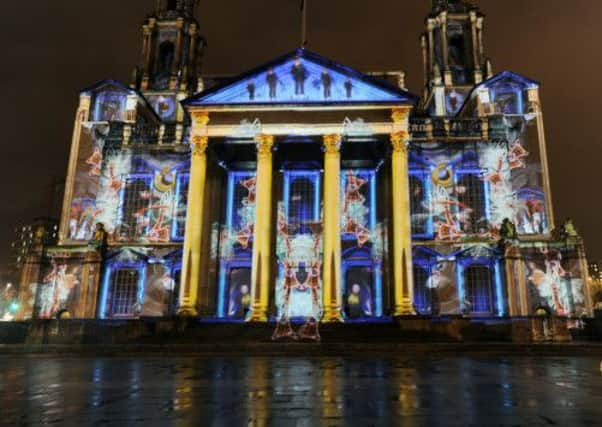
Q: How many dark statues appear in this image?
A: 5